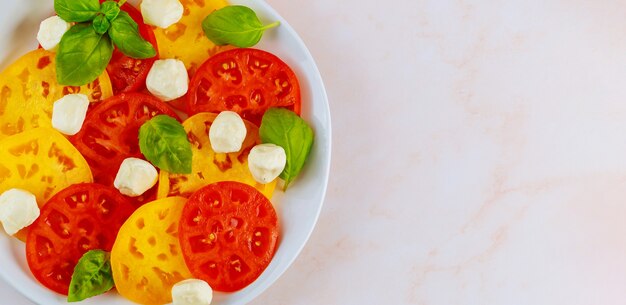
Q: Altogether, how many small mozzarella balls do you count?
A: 9